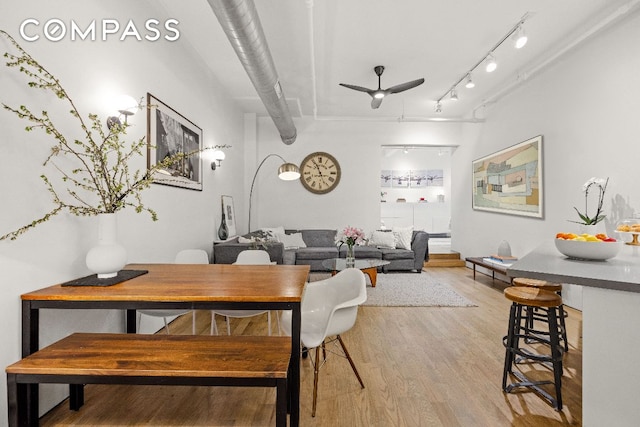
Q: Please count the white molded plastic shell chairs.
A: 3